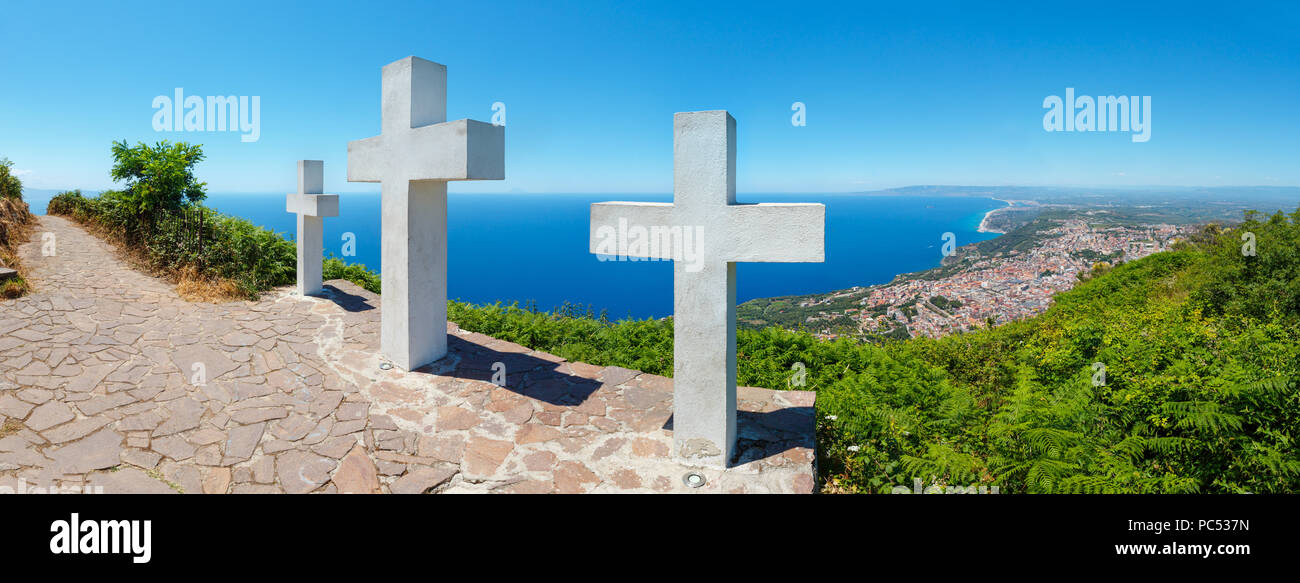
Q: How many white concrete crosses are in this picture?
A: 3